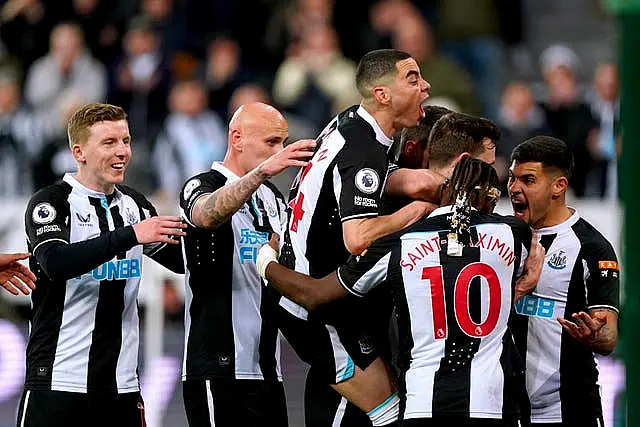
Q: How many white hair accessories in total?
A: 1